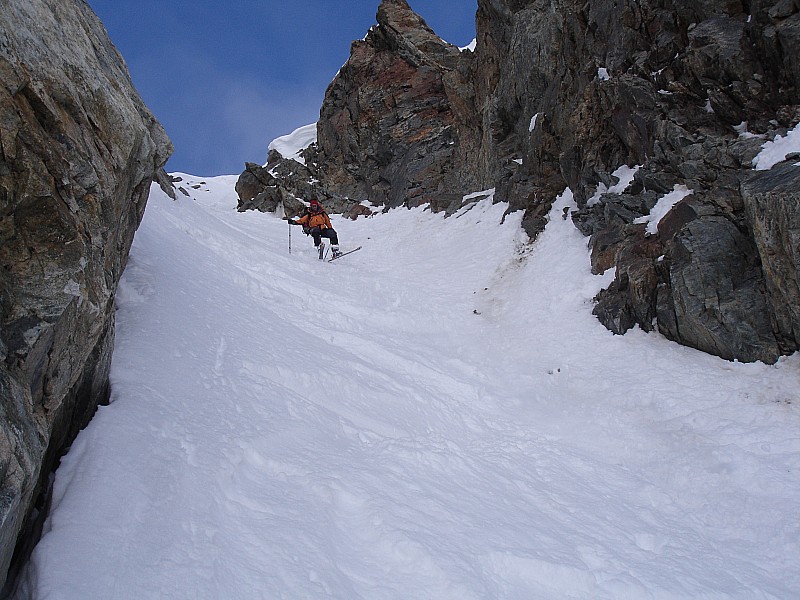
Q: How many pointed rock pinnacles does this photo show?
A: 1